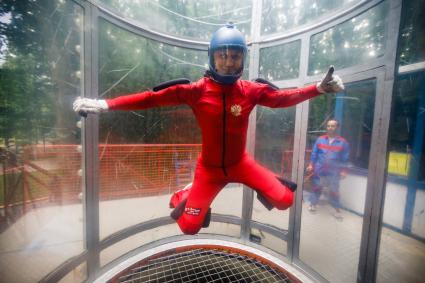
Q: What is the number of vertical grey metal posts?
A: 4